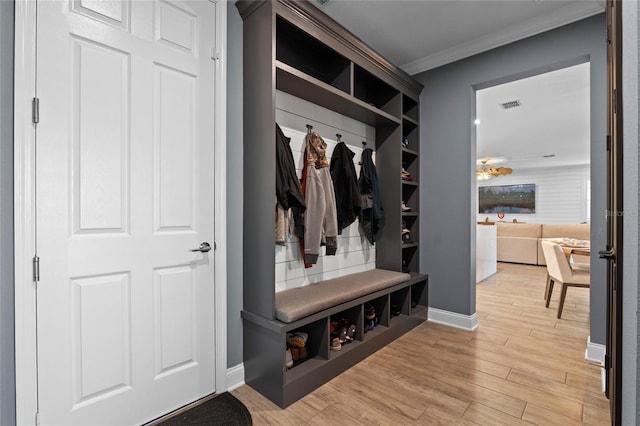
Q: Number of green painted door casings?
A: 0